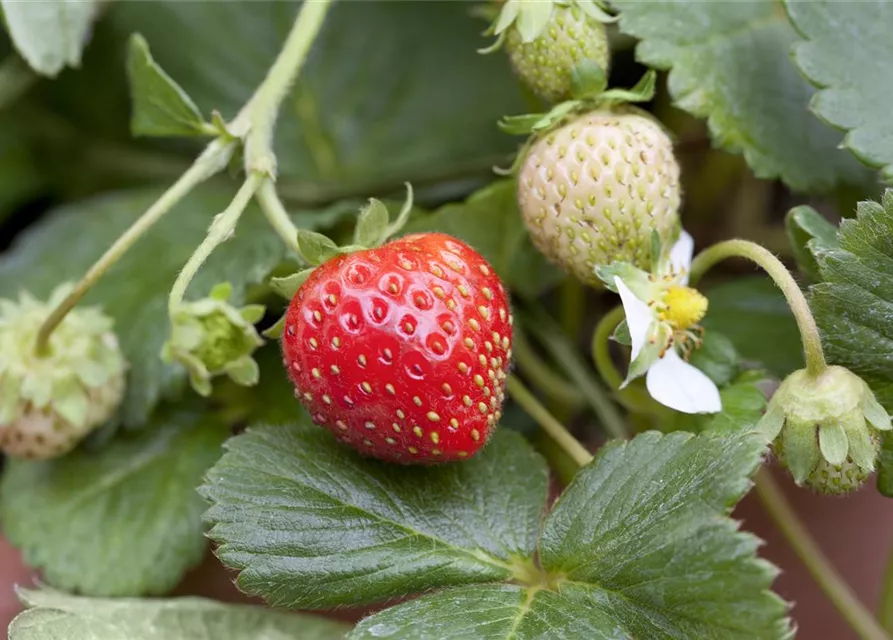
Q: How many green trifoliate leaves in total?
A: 1